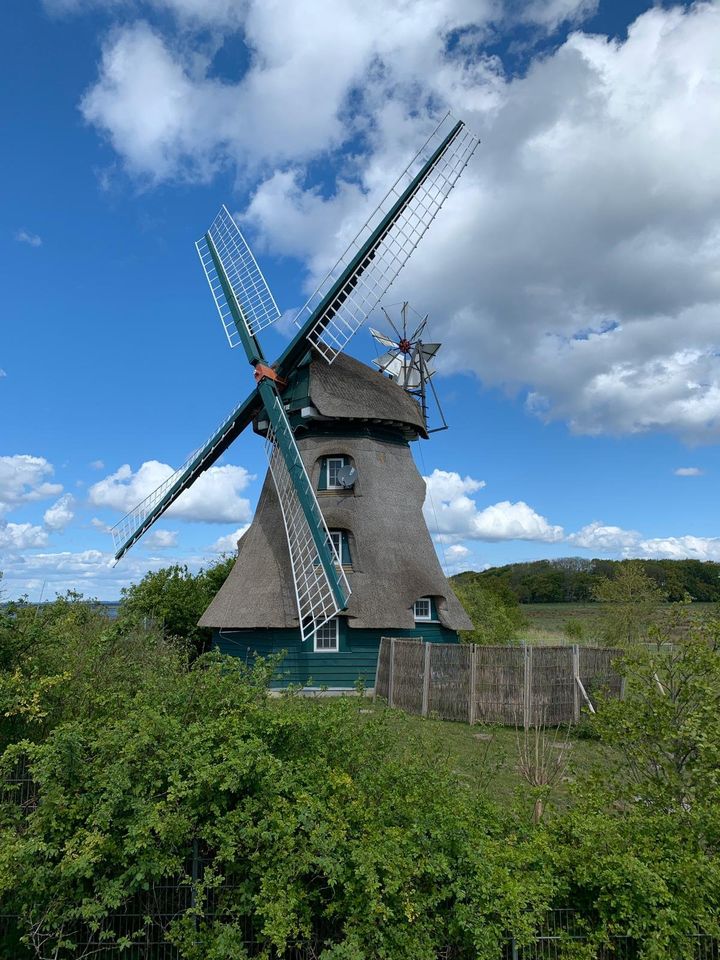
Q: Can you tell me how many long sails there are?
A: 4